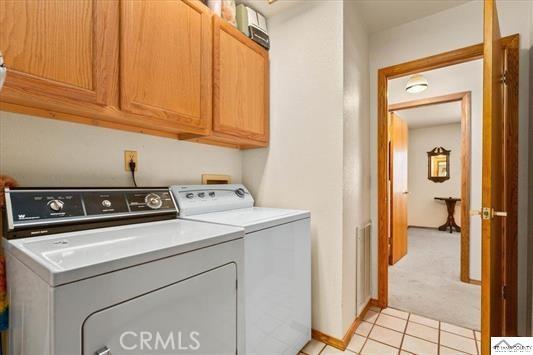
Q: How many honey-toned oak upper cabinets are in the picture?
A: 3